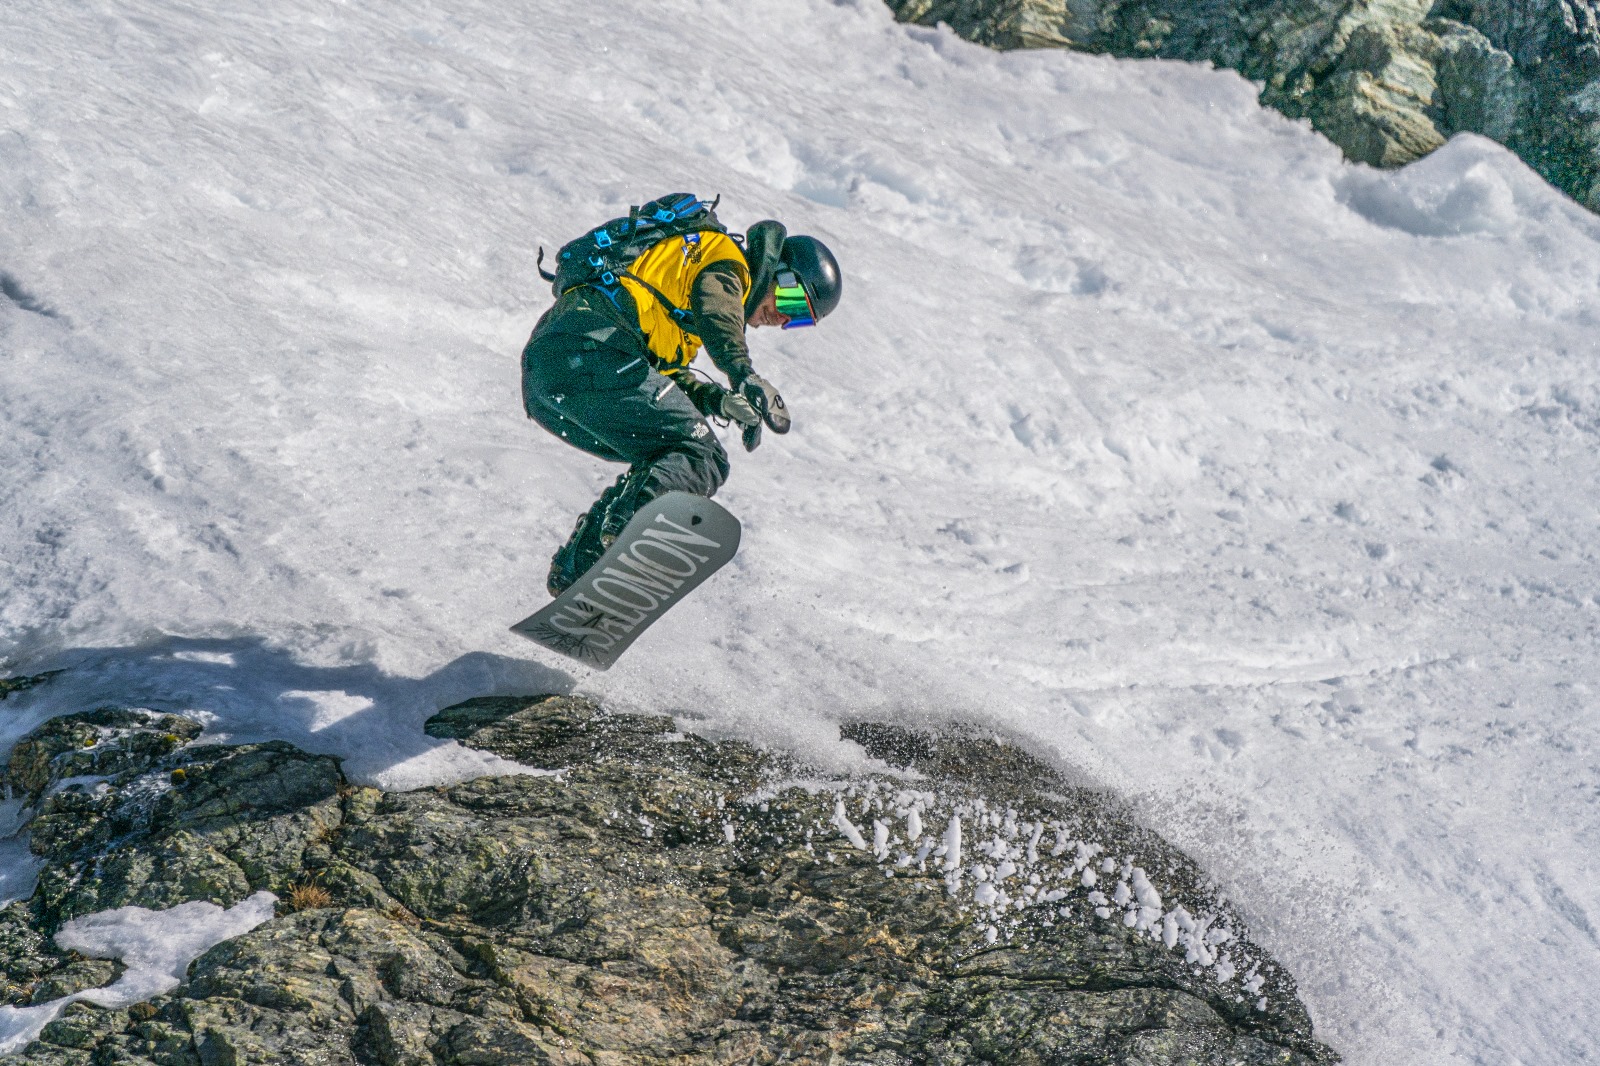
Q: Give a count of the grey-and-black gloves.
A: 2